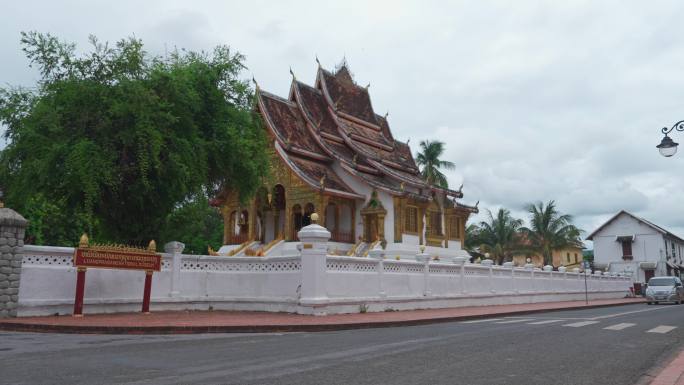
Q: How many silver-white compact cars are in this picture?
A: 1